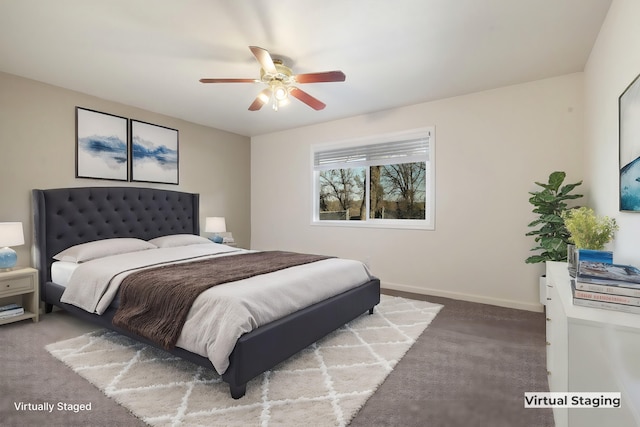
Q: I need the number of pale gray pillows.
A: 2